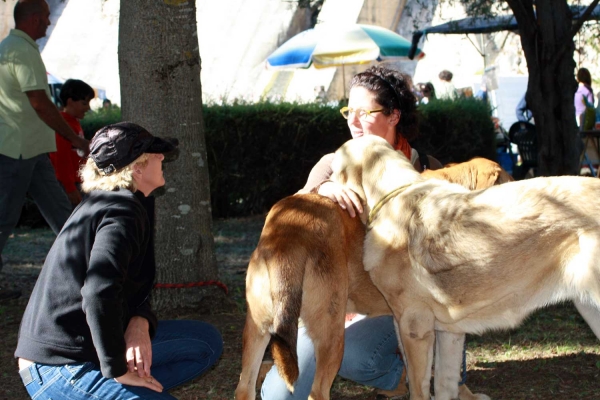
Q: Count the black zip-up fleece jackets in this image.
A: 1